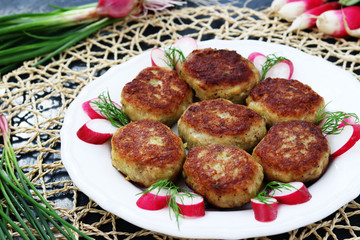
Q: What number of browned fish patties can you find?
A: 7